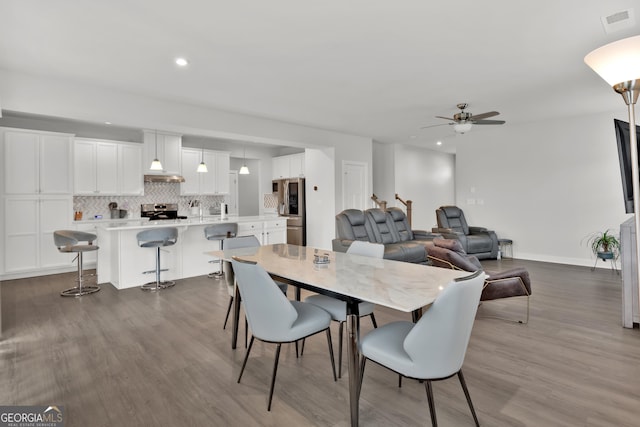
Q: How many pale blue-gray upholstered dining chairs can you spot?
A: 4